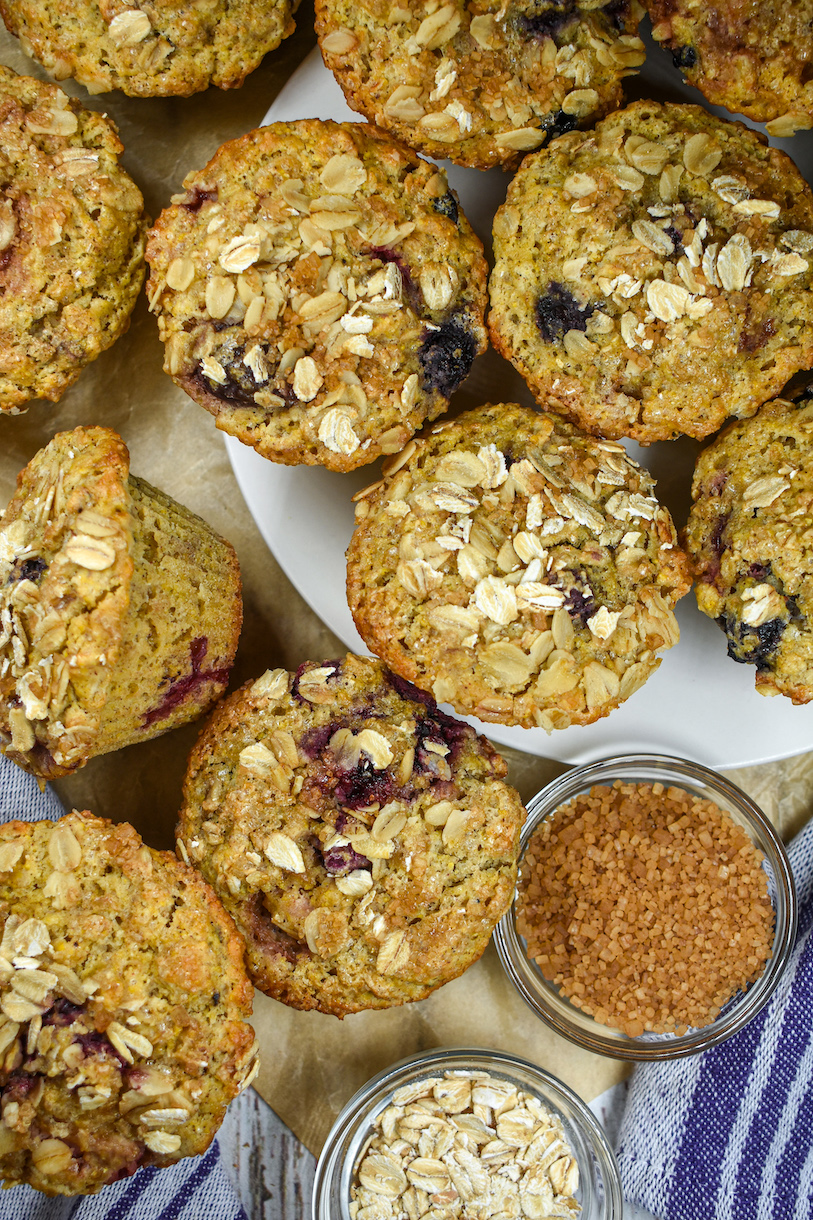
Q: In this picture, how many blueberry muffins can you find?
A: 11